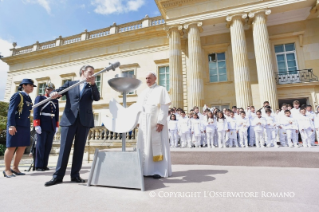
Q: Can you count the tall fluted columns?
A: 4